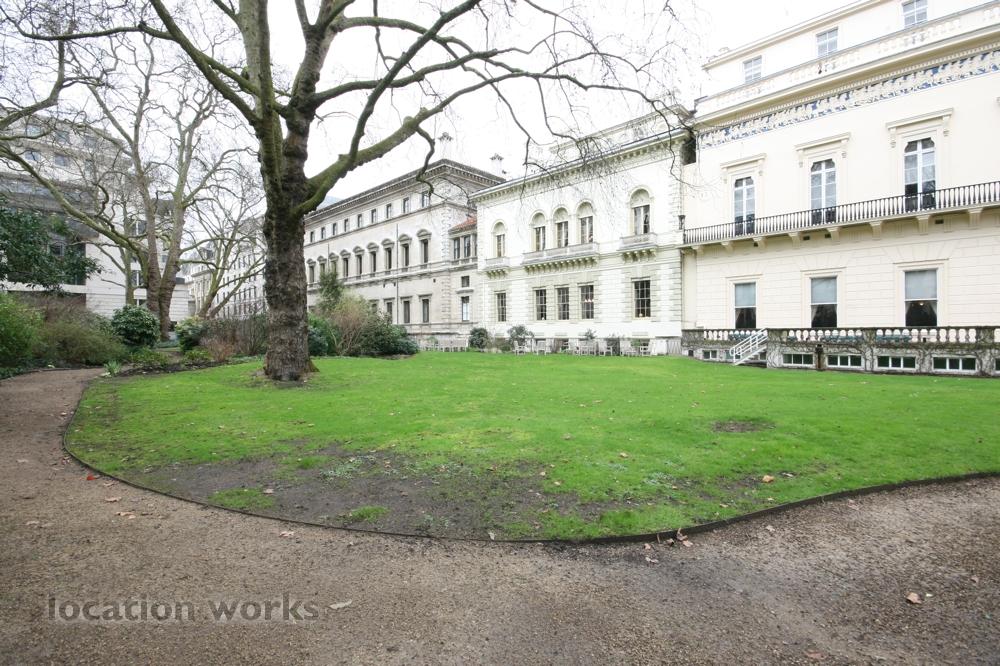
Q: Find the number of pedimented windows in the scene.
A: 9